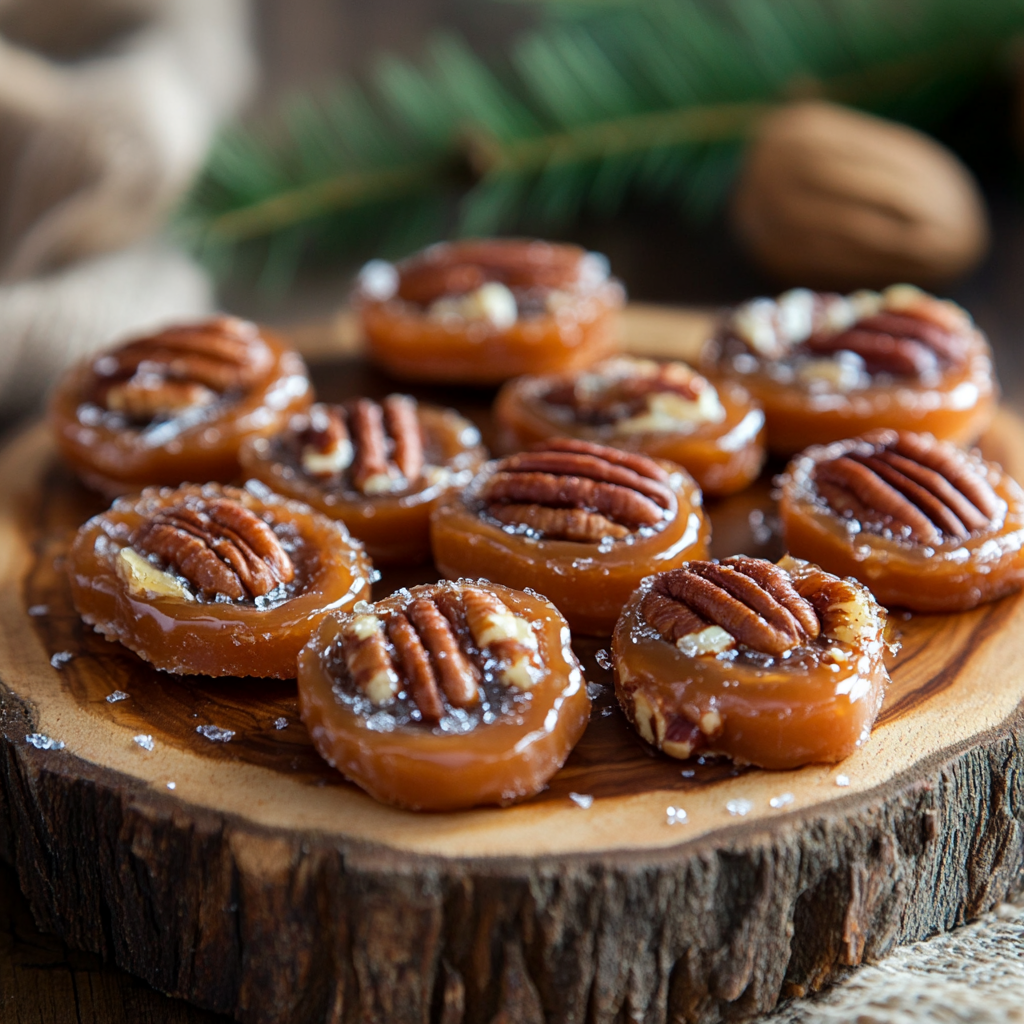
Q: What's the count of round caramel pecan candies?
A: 10